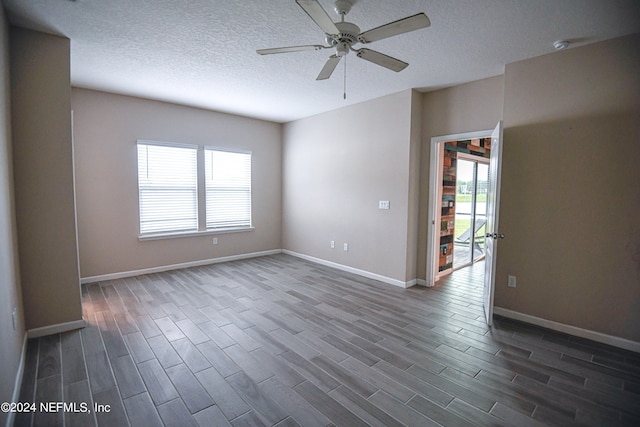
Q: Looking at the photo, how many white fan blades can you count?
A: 5